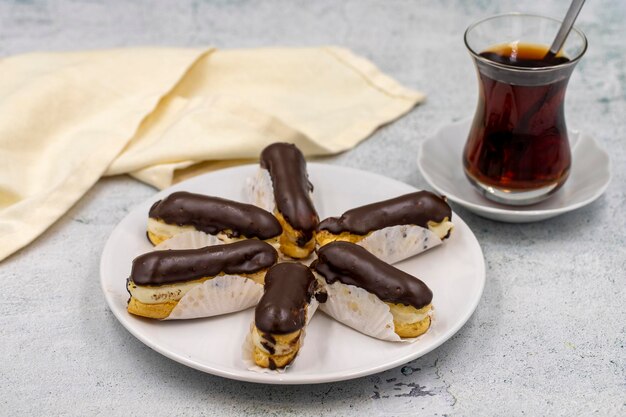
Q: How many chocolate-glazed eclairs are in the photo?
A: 6